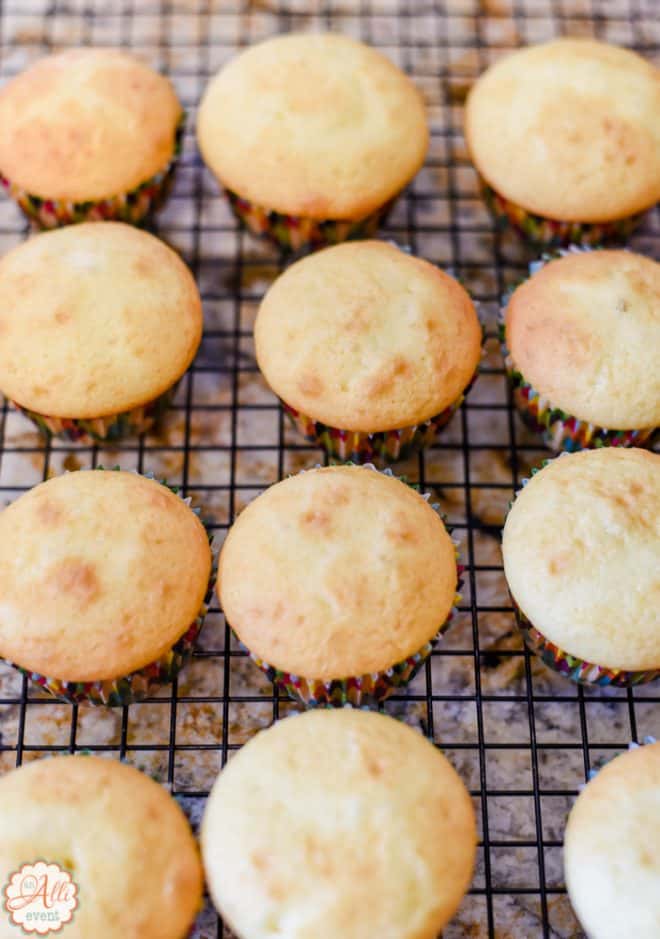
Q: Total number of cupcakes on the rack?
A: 12